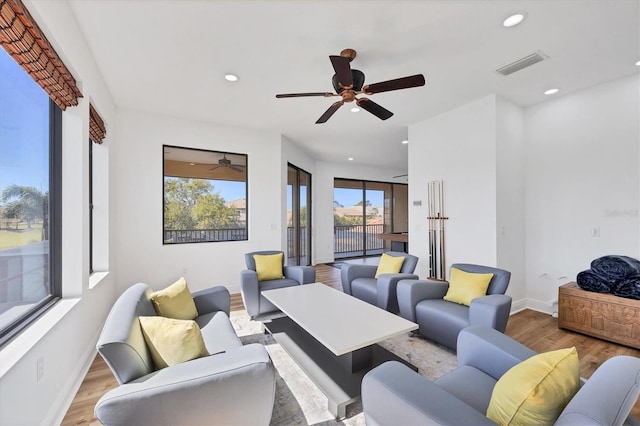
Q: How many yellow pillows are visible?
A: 6